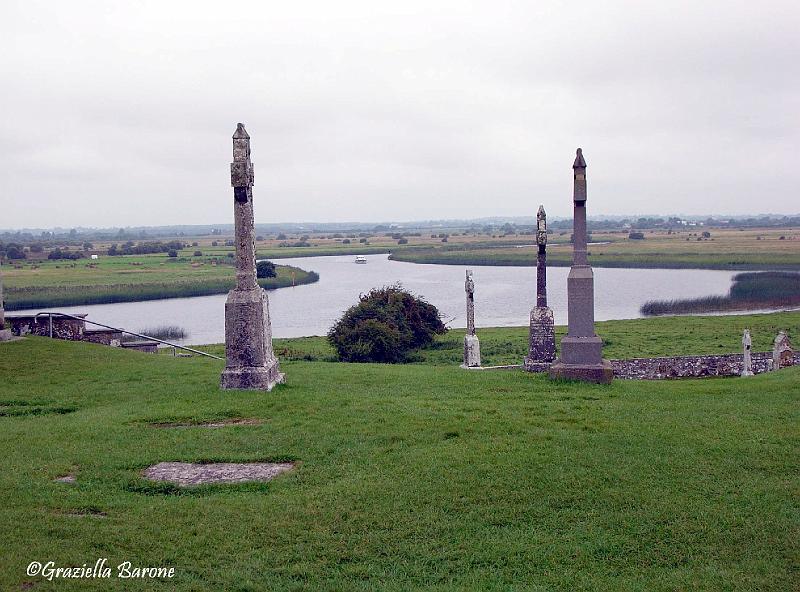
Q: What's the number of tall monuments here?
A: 4